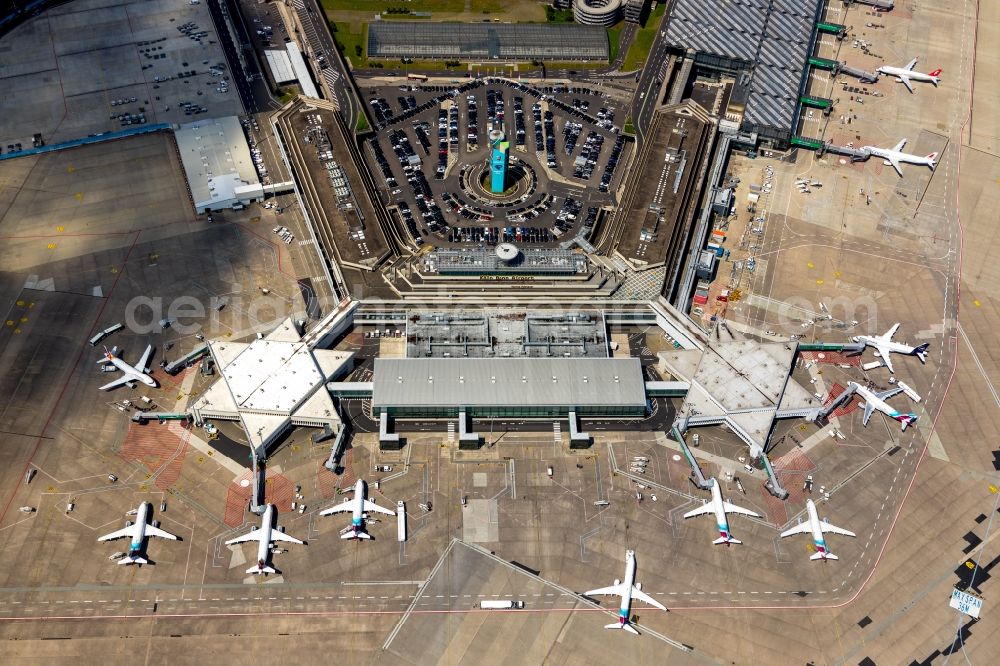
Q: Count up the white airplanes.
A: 11